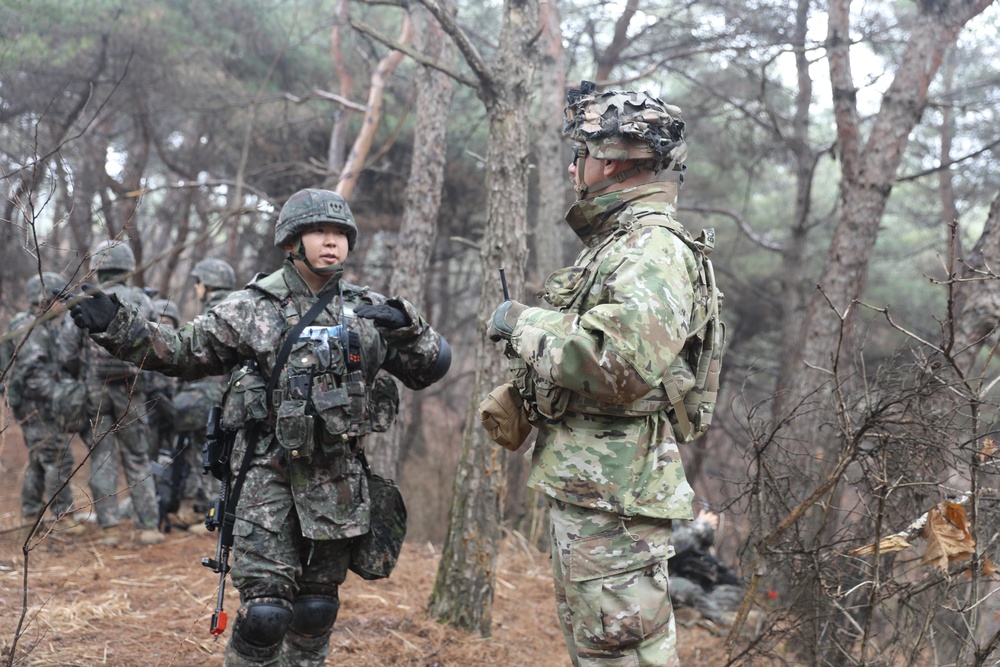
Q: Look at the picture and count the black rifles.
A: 1